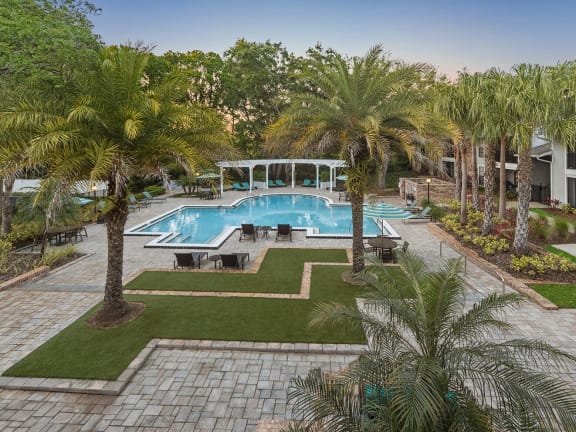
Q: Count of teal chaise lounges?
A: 11